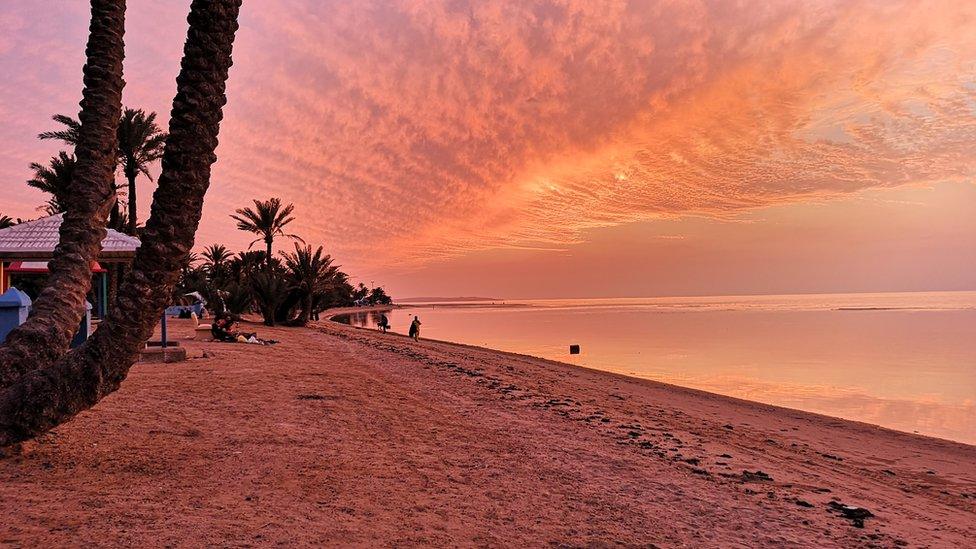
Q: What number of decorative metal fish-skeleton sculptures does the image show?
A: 0